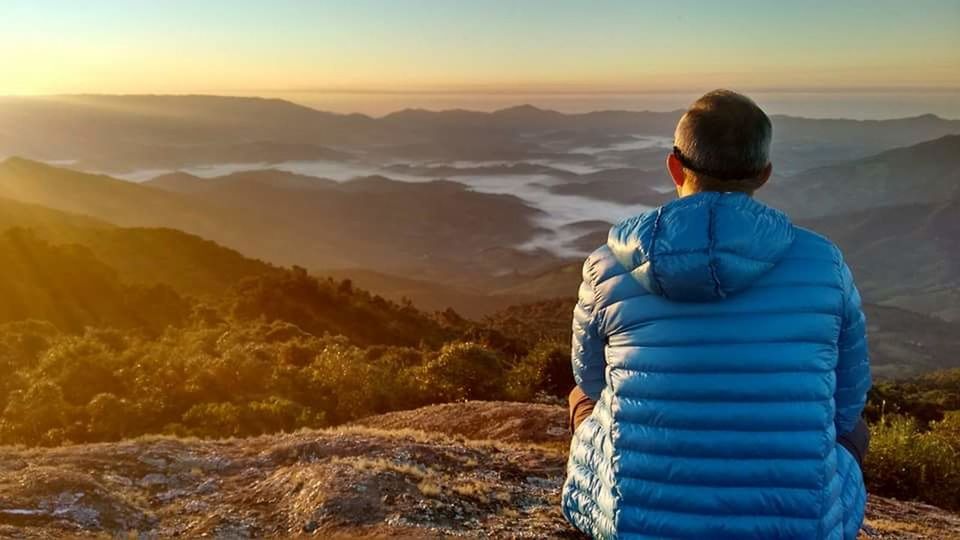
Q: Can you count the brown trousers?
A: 1